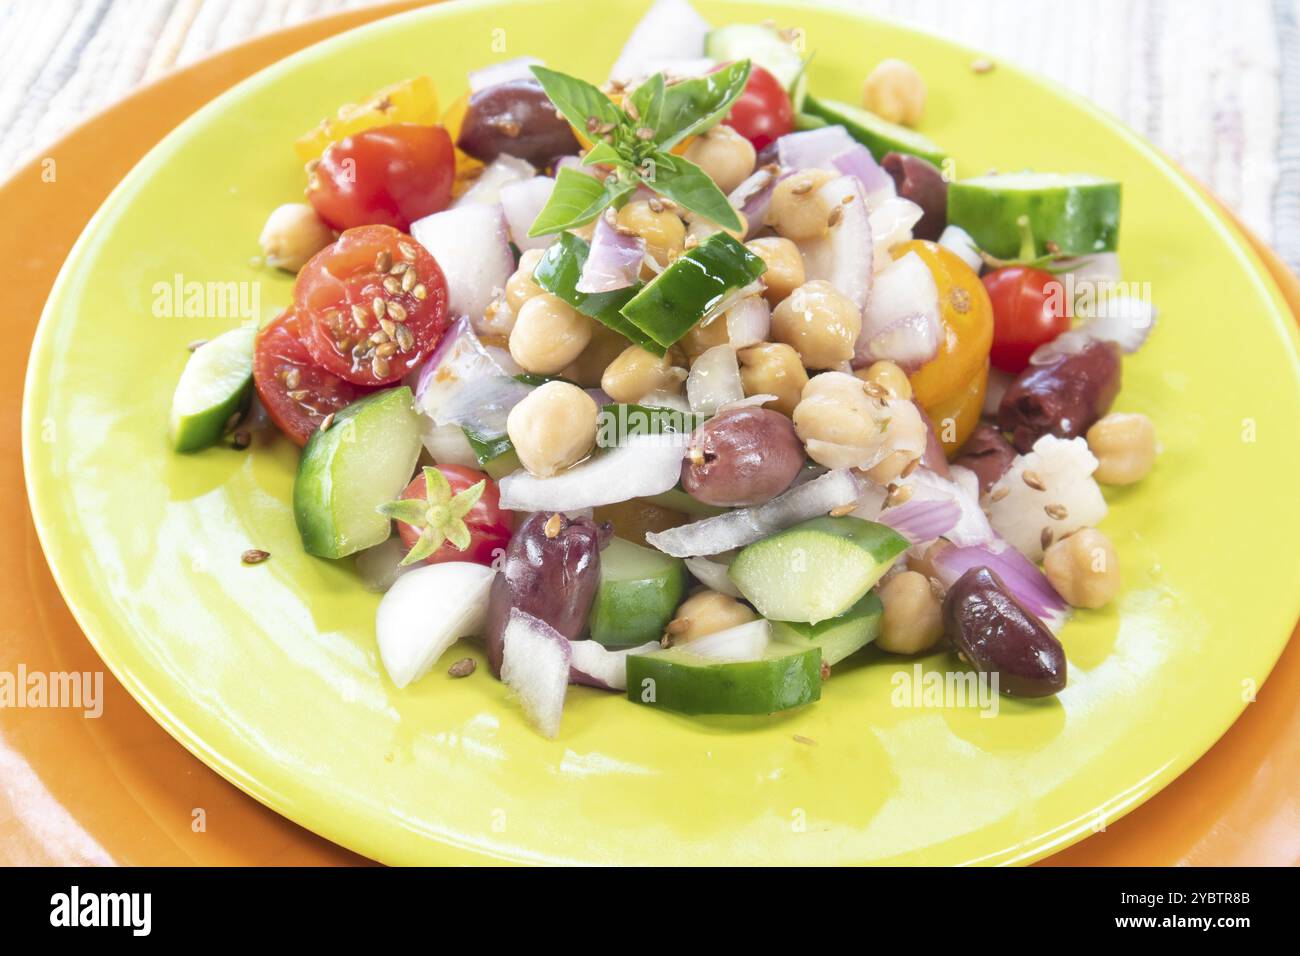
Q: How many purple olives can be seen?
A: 7